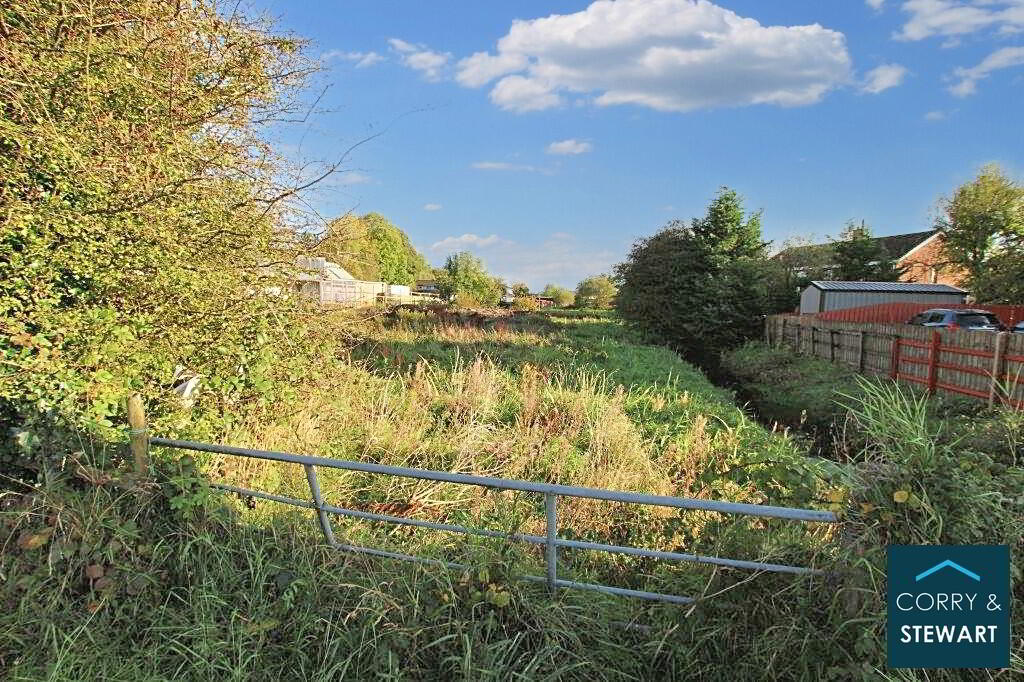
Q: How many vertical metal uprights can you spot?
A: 2